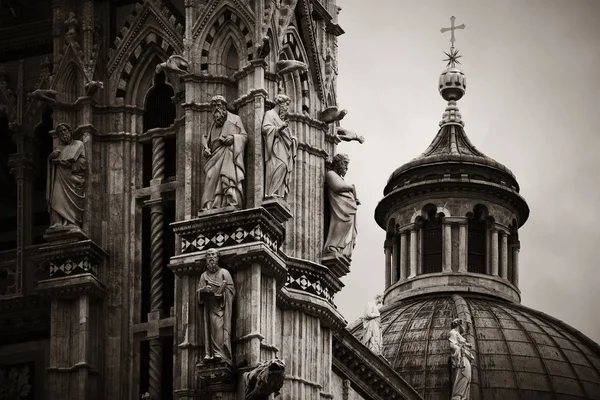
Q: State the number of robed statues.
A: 7